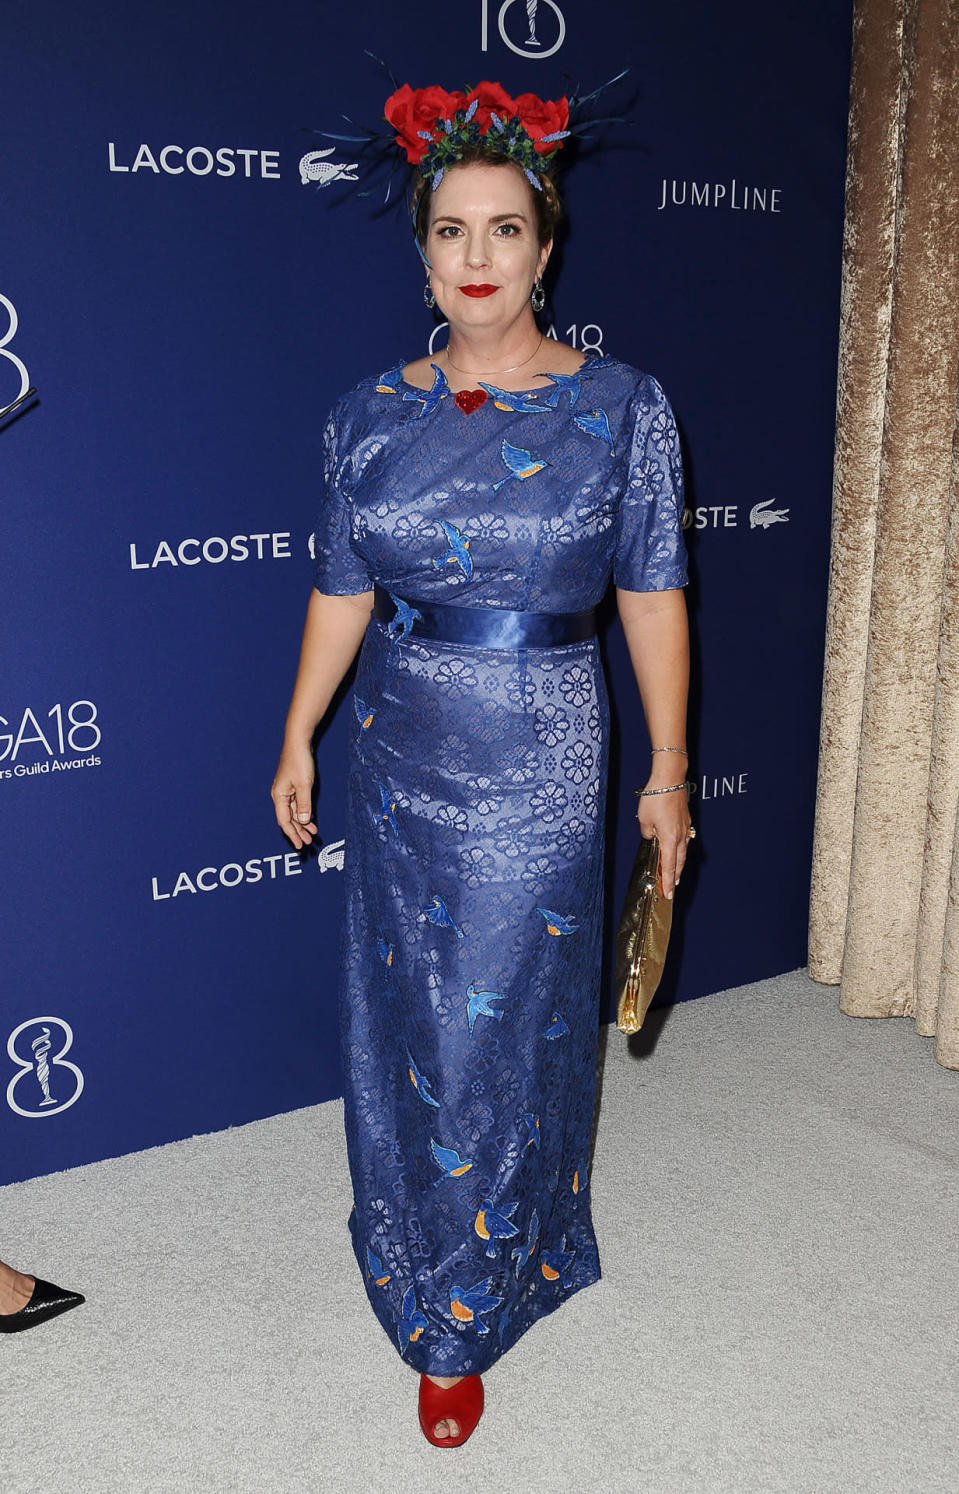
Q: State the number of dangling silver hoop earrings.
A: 2